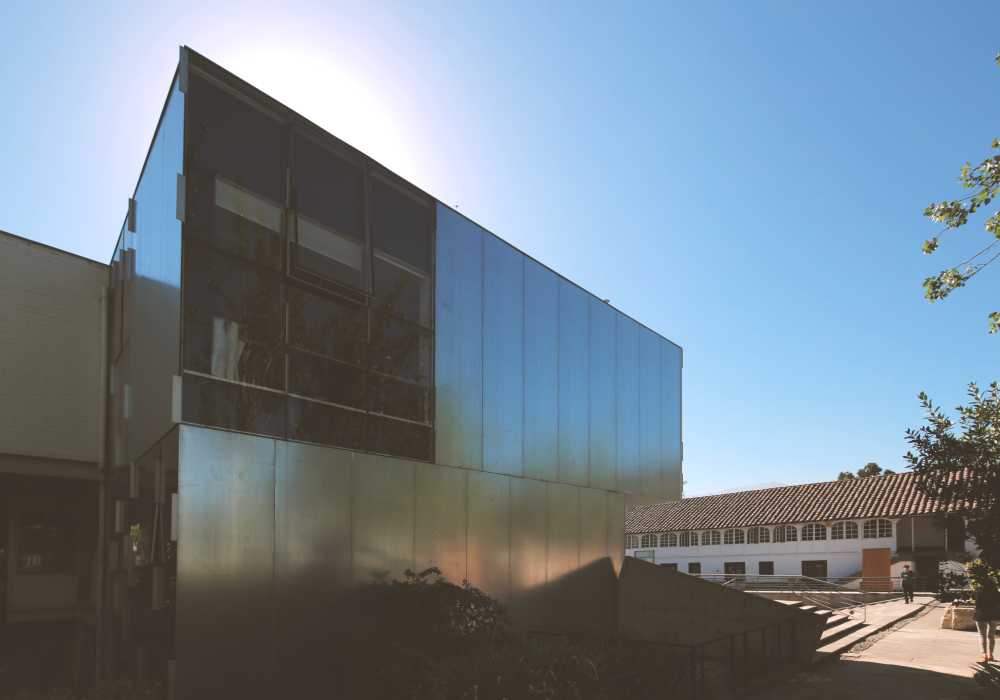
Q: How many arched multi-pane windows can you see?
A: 11